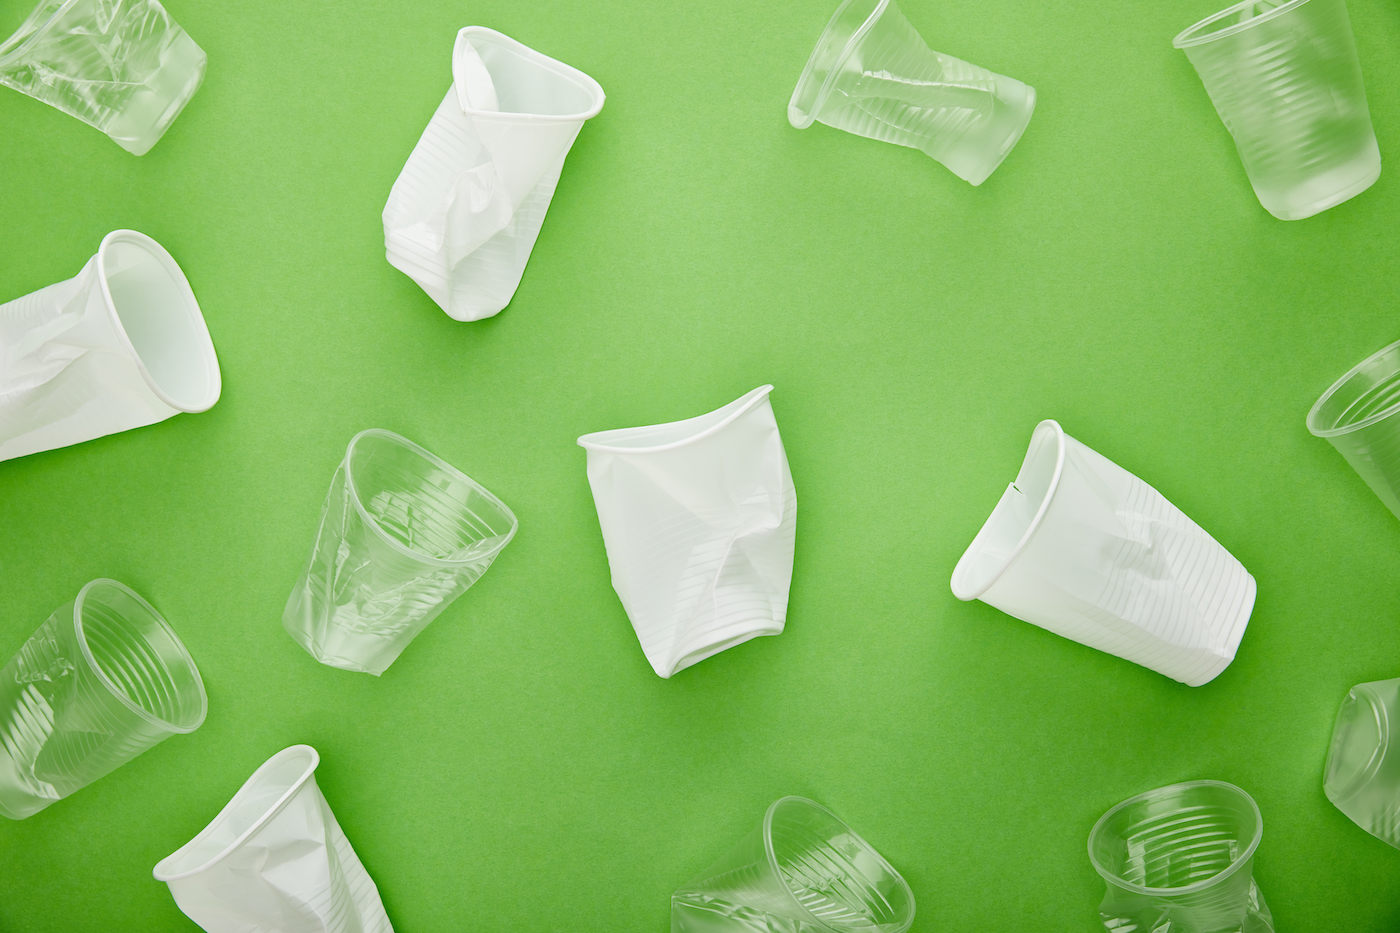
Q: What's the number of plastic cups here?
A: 14